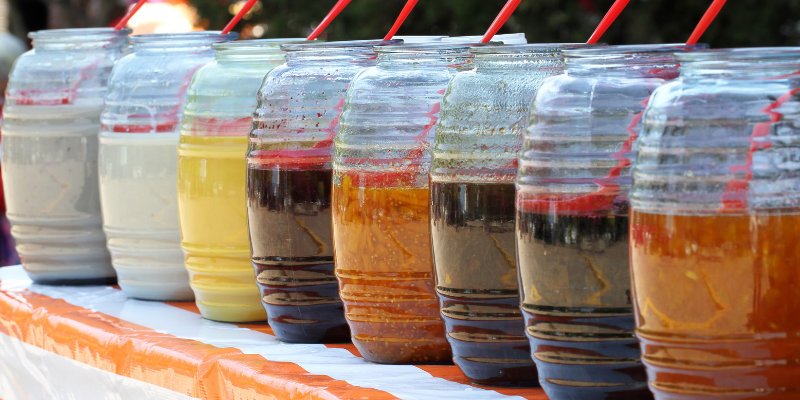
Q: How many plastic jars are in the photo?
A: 8